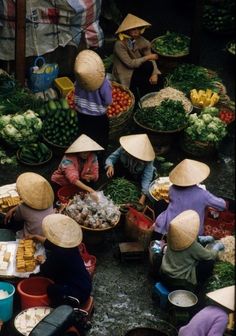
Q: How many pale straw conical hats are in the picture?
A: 9